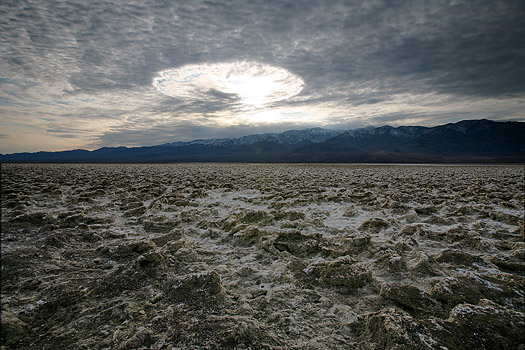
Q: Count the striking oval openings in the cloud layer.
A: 1